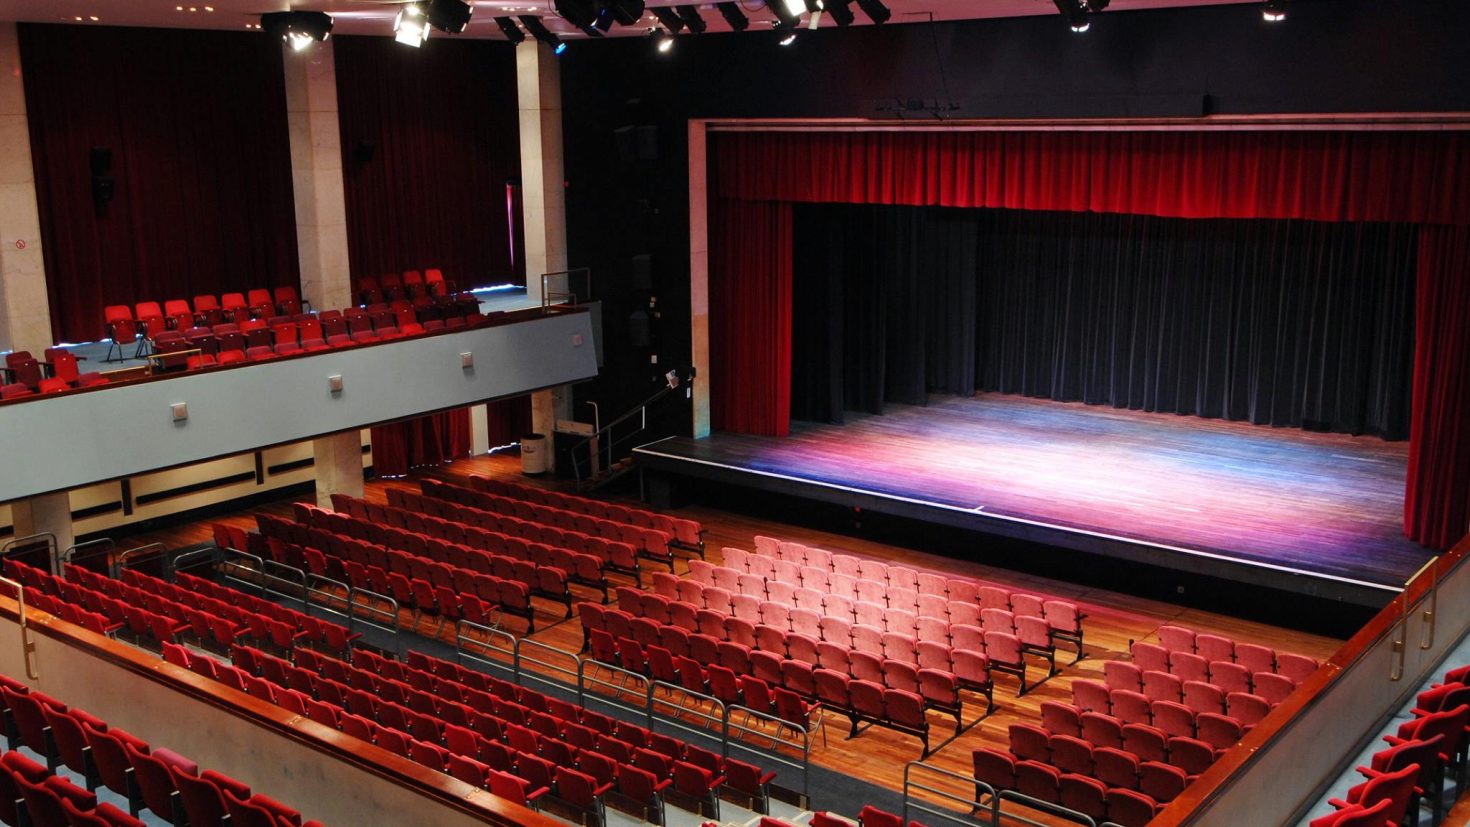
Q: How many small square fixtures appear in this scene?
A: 4